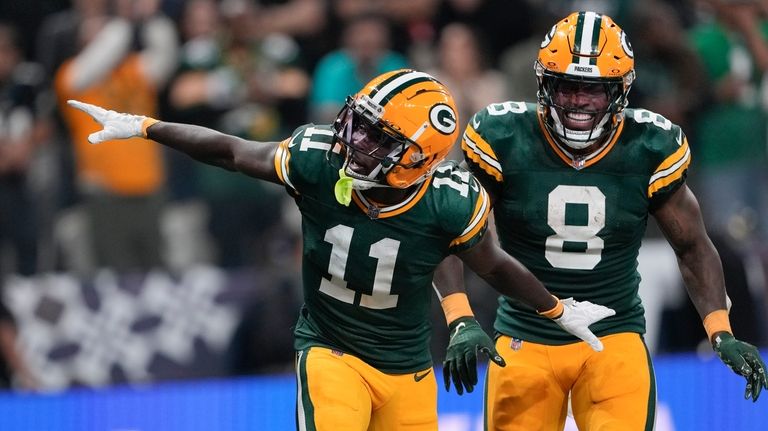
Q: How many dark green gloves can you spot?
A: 2